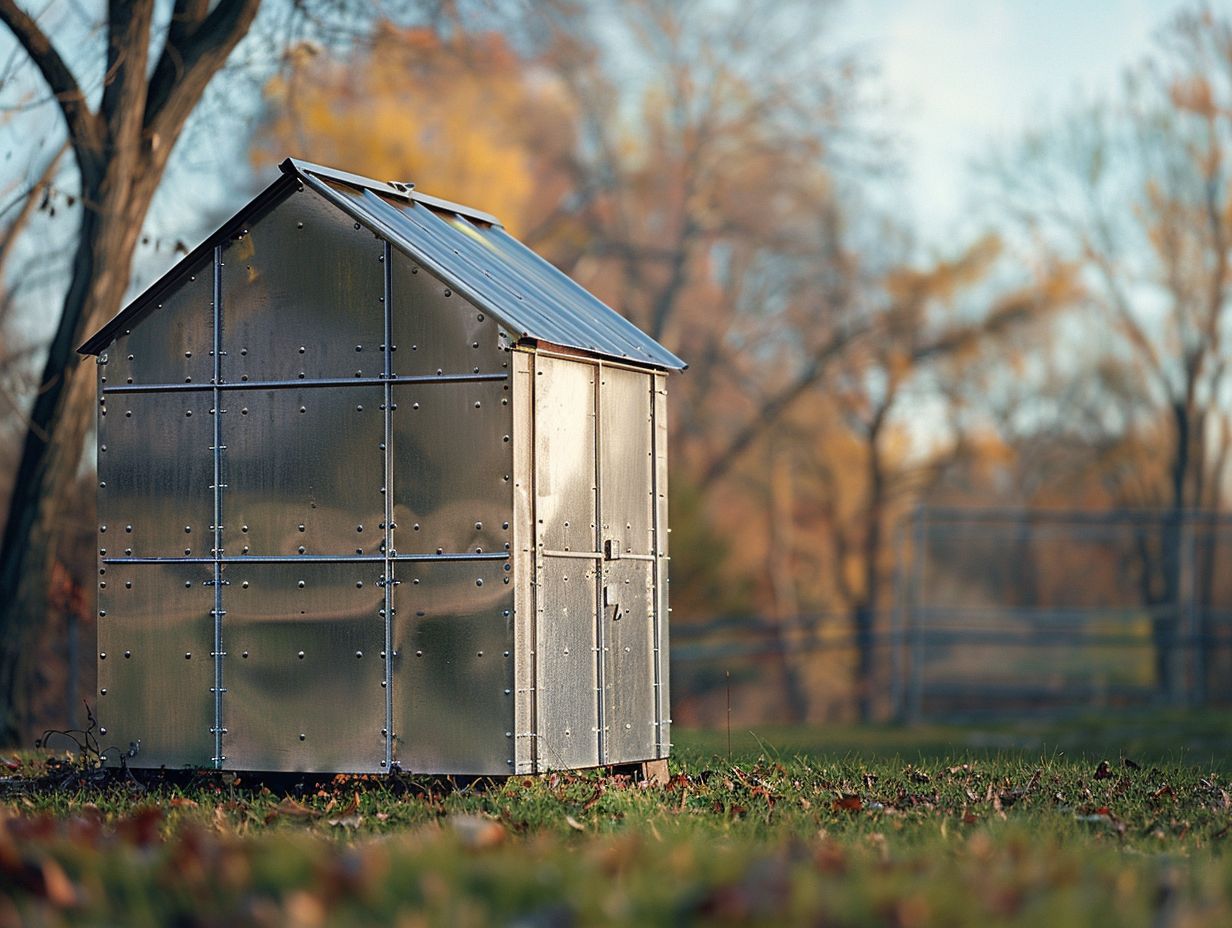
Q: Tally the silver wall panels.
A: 13